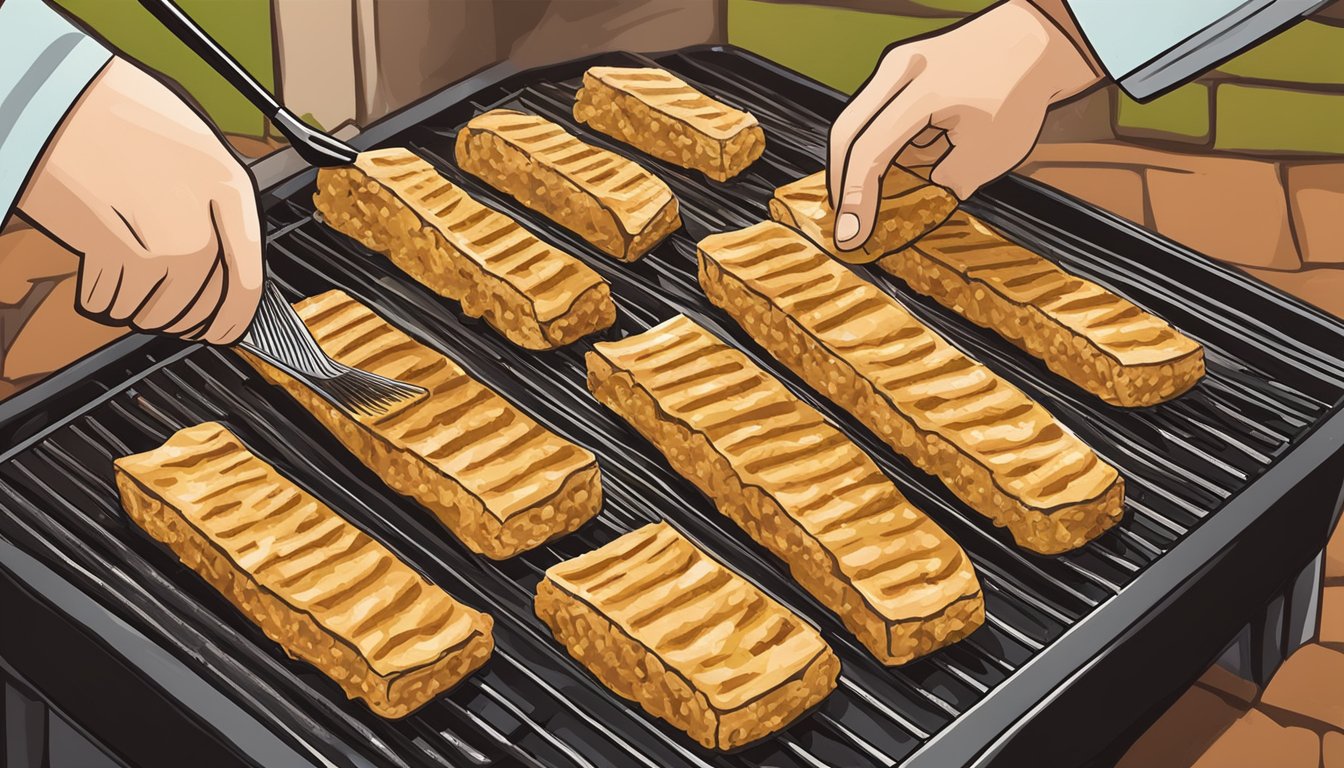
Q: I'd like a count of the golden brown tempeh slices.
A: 10